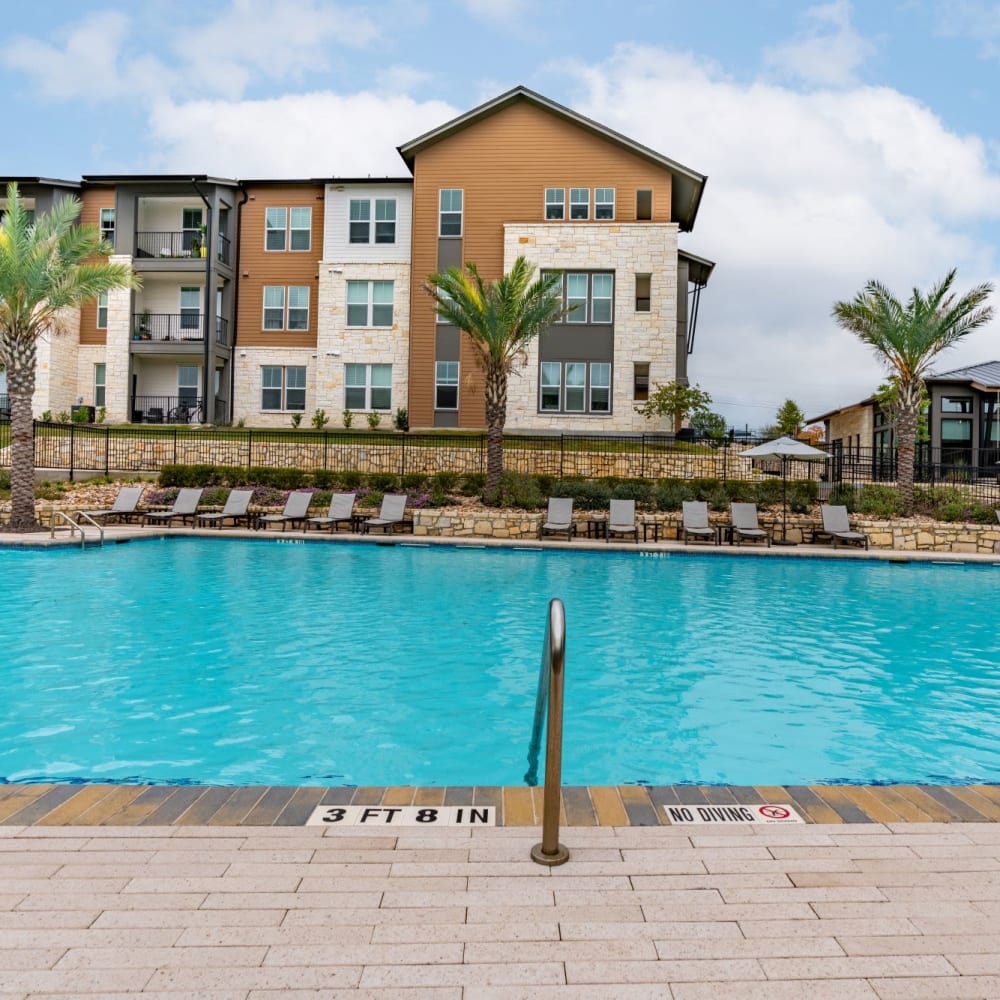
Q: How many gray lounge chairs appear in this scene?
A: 11